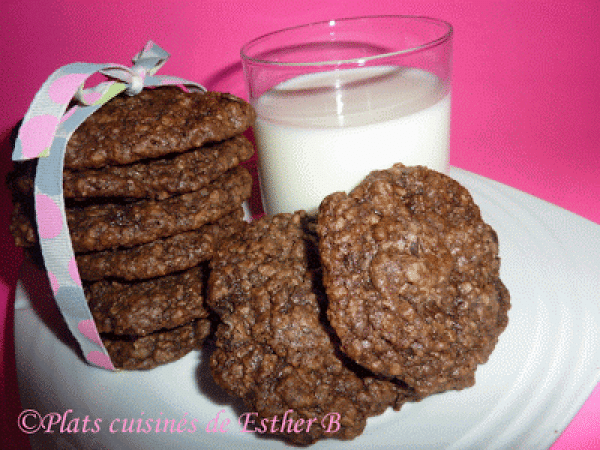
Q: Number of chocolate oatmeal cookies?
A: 8